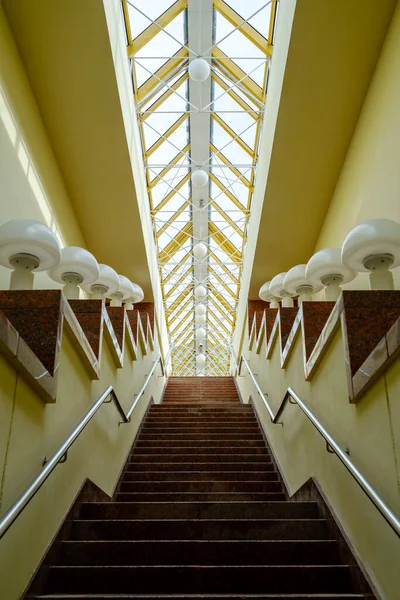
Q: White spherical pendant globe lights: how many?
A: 8